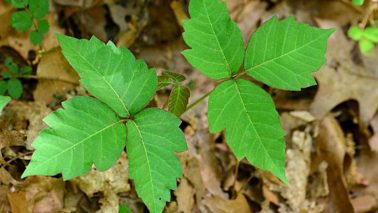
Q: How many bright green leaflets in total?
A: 6